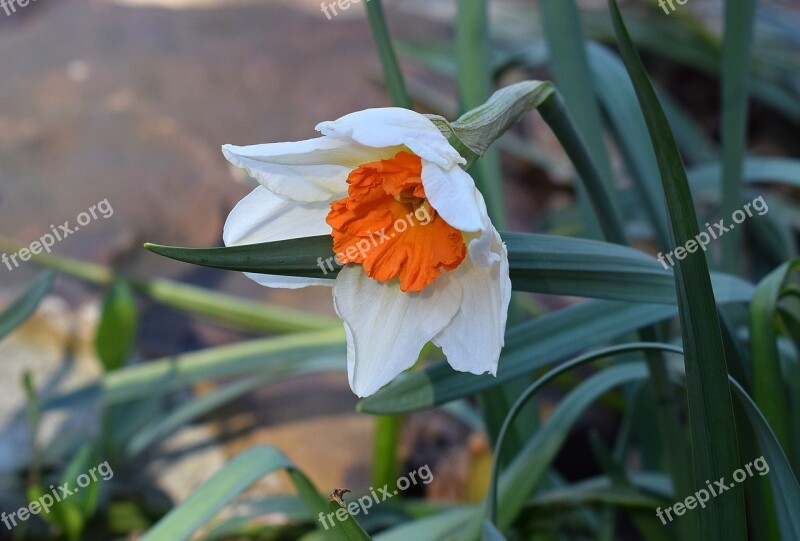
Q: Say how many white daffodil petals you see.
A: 6